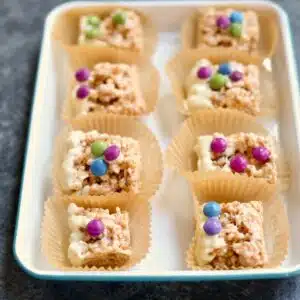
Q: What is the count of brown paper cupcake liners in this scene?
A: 8